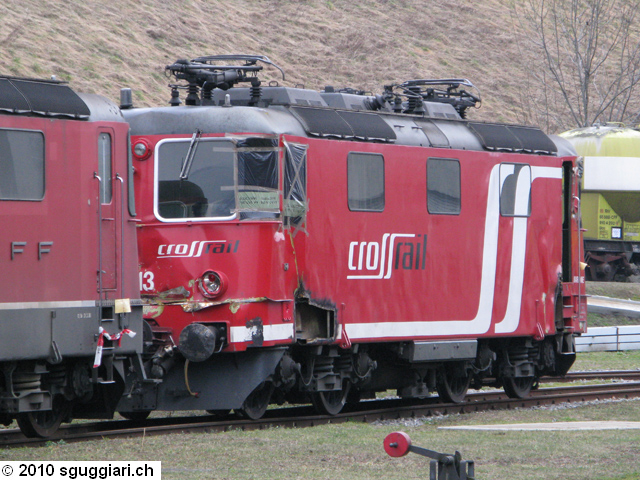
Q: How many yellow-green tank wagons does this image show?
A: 1